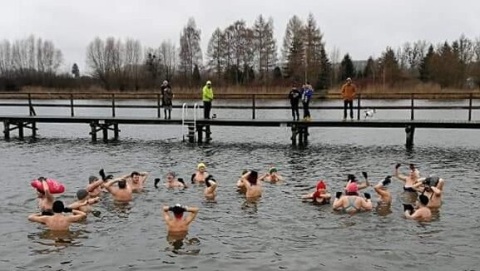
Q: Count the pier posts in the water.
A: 13